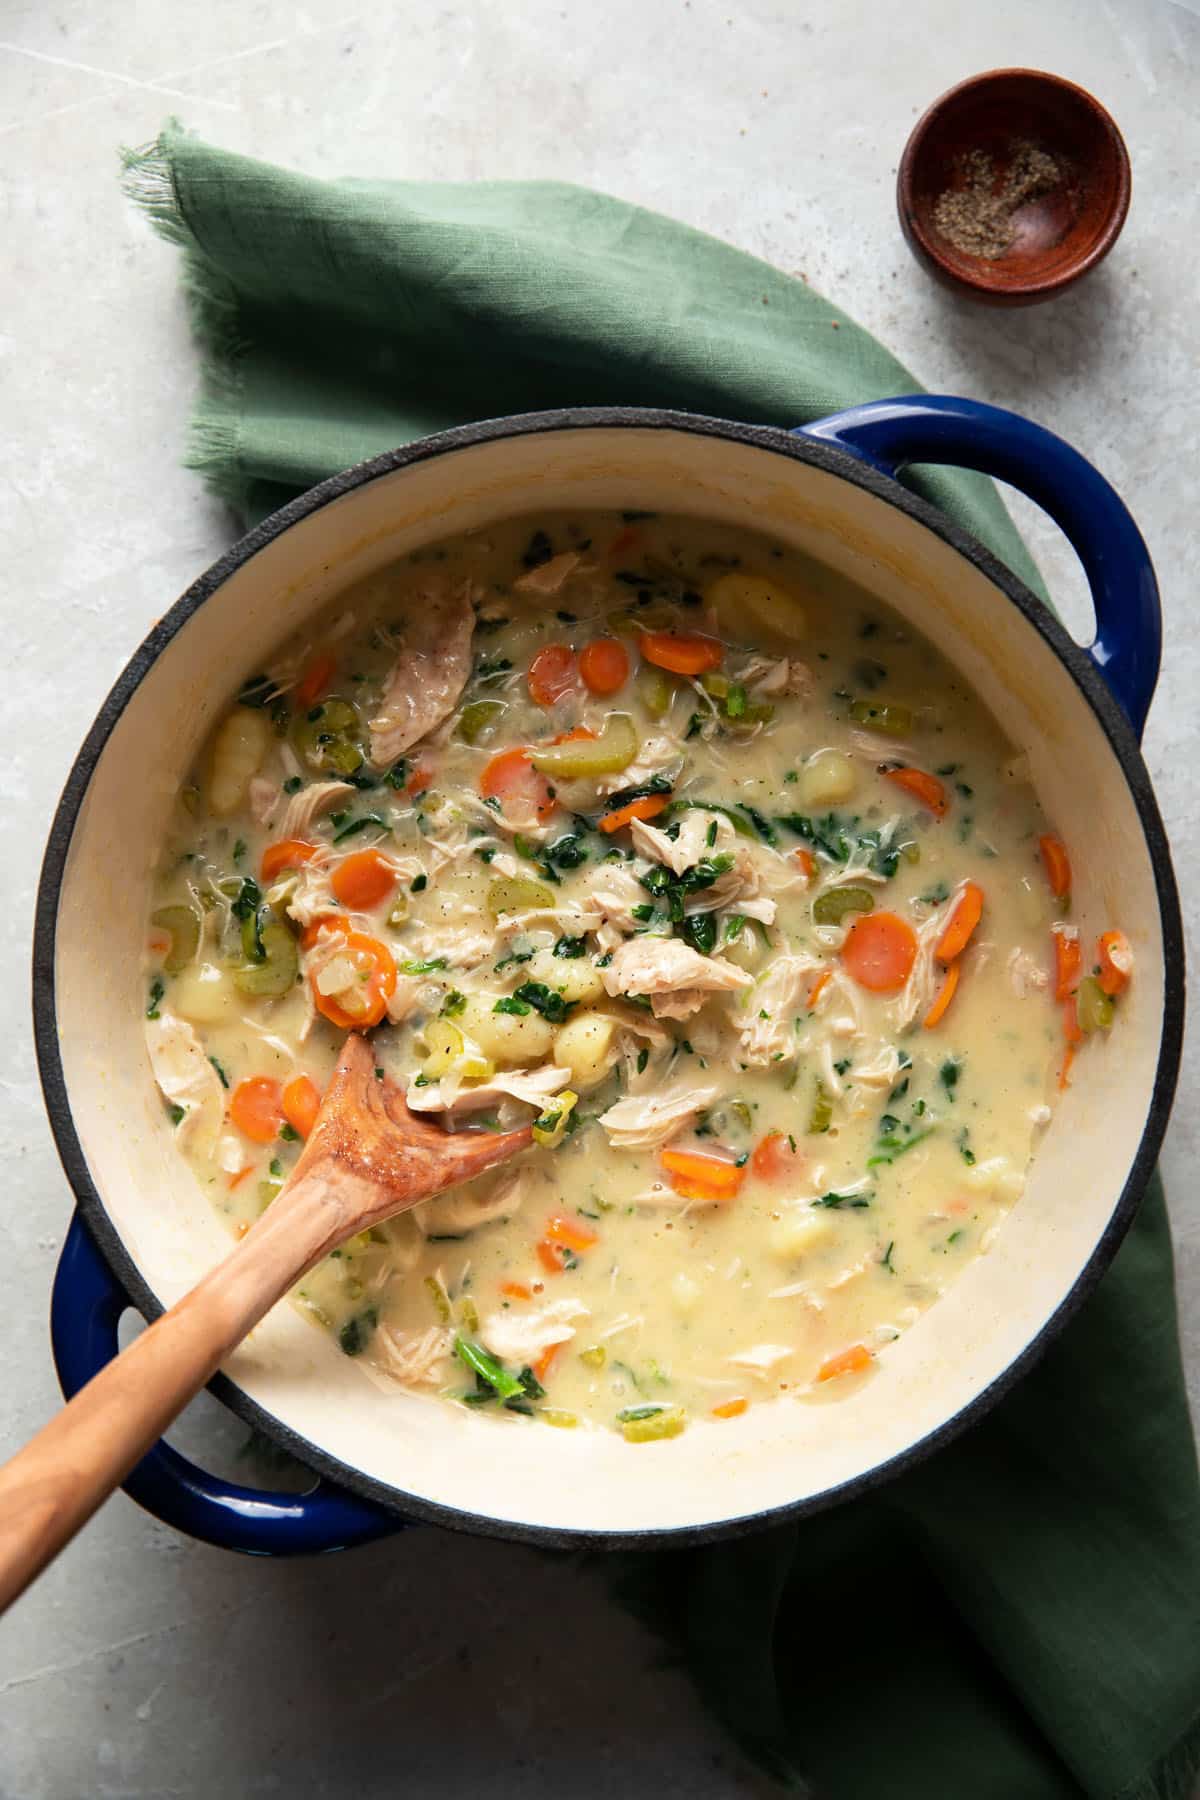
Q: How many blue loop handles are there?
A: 2